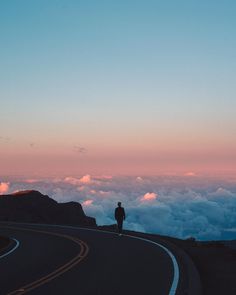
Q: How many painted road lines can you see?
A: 4